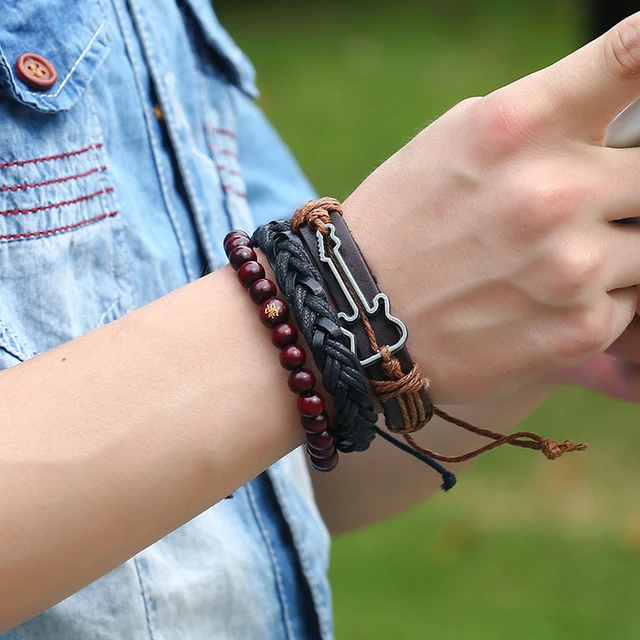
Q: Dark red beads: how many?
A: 14